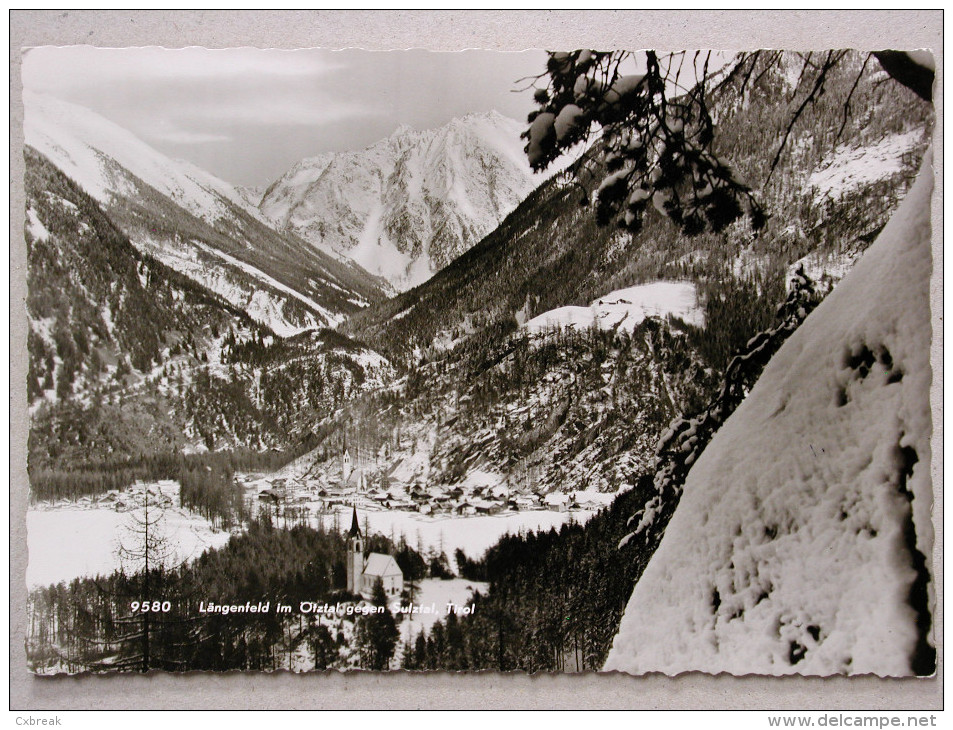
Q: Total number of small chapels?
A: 1